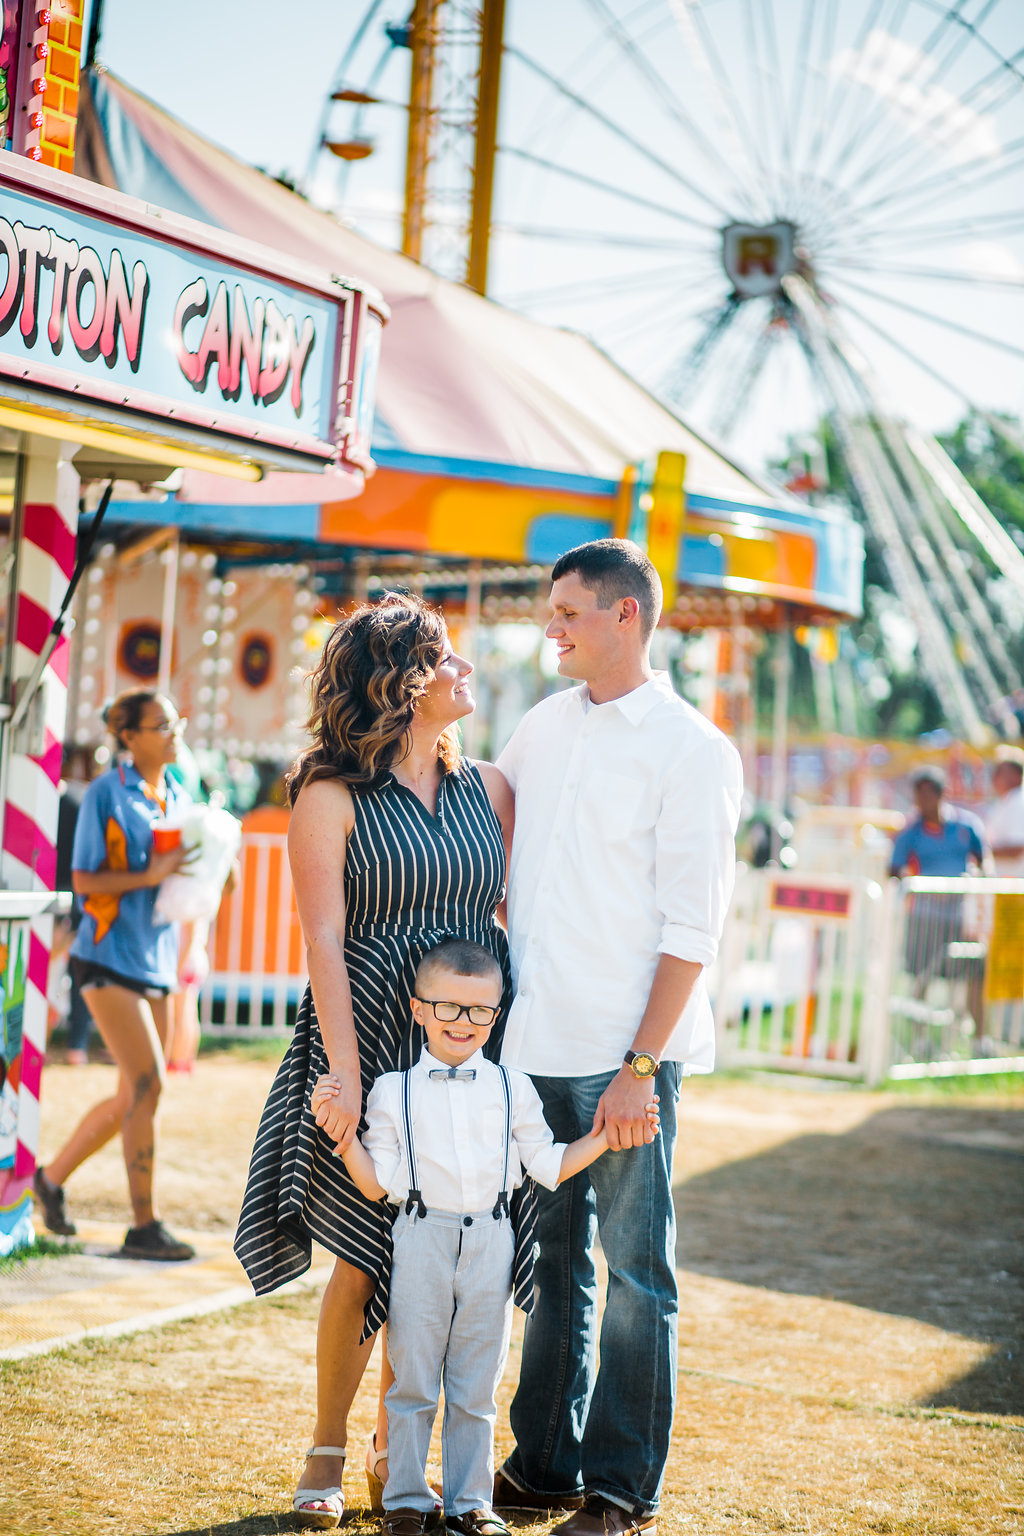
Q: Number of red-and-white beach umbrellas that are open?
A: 0